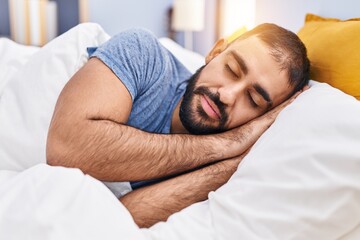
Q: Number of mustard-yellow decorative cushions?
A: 1